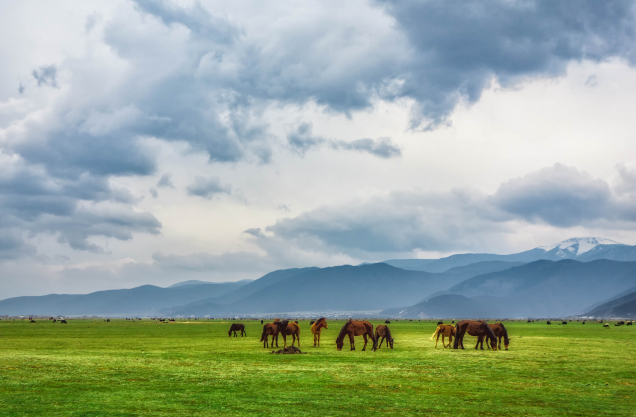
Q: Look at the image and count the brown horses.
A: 9